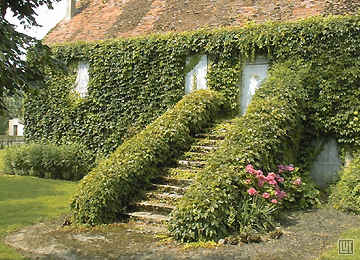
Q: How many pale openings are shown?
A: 4